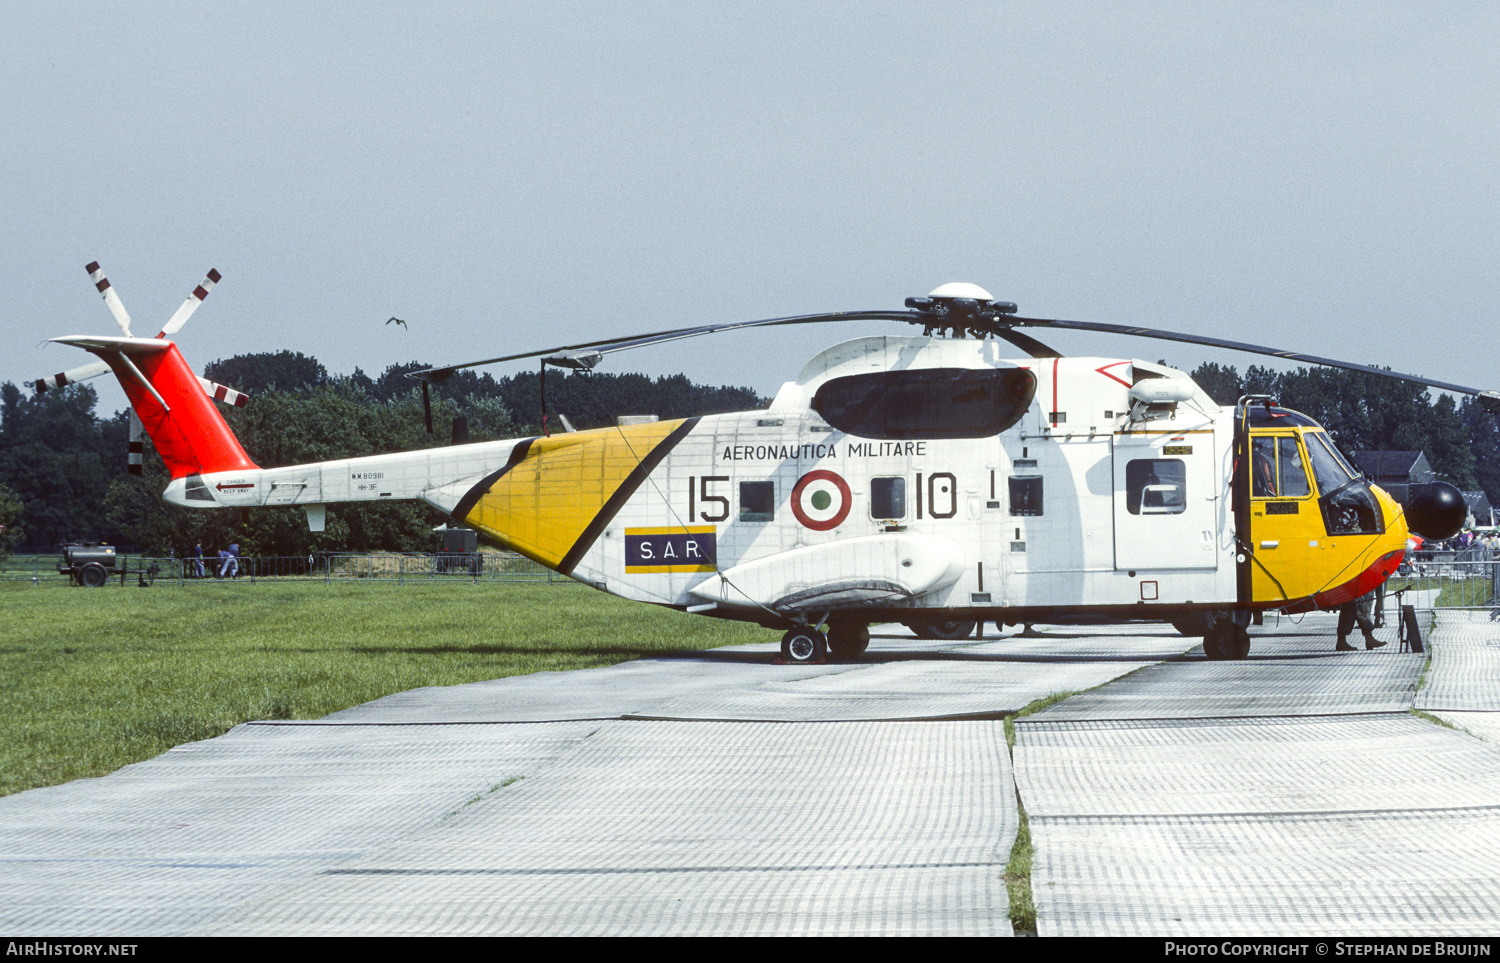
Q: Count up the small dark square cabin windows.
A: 3